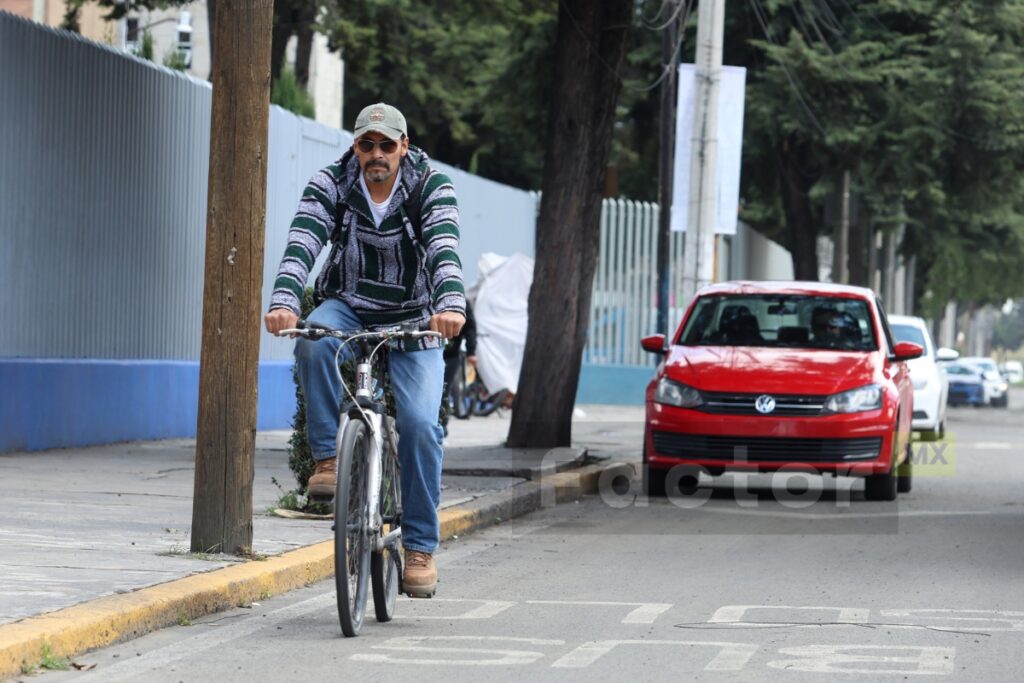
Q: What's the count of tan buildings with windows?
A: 1